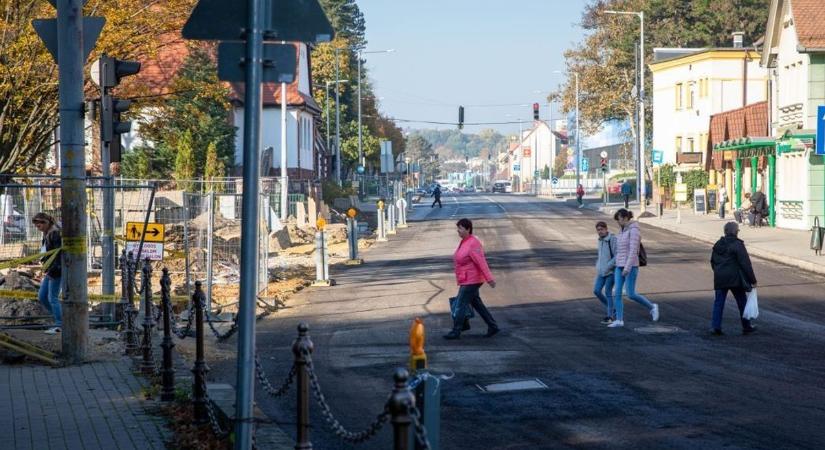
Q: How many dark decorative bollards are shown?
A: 7